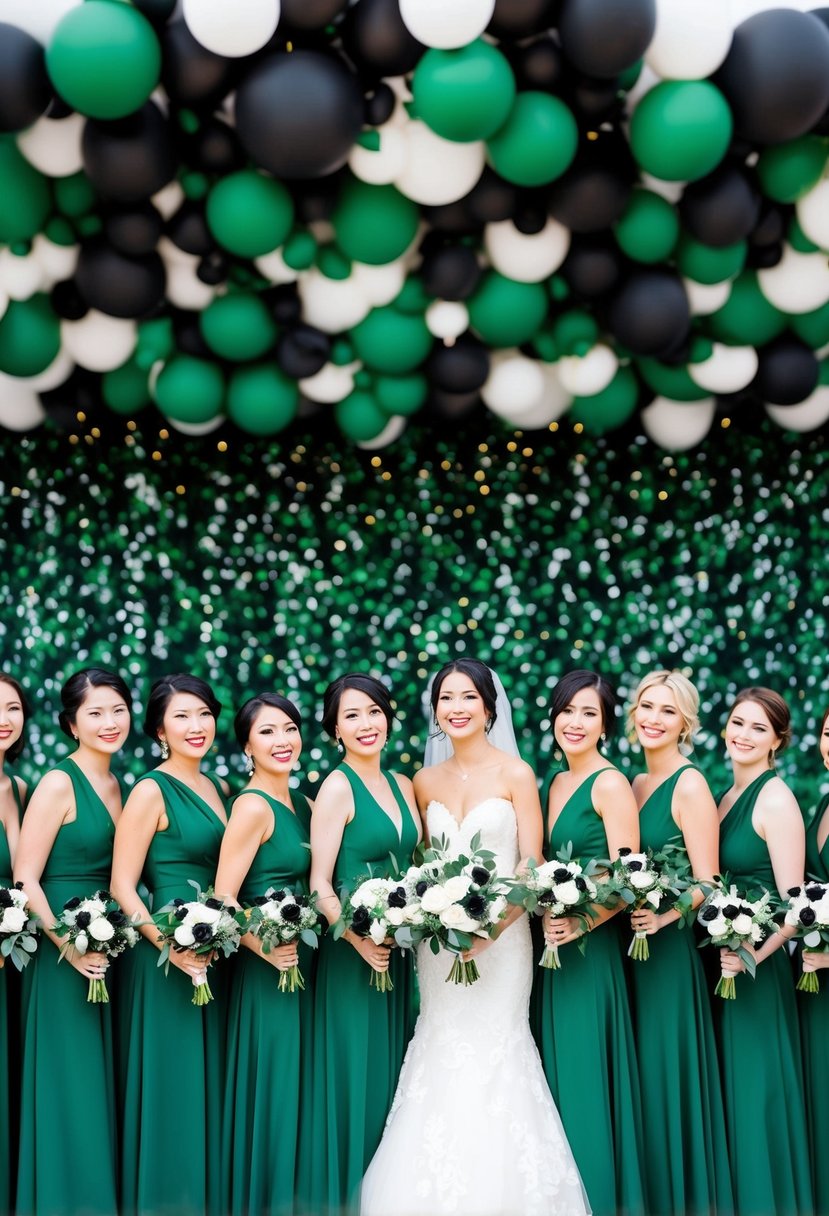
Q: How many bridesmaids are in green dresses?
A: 9